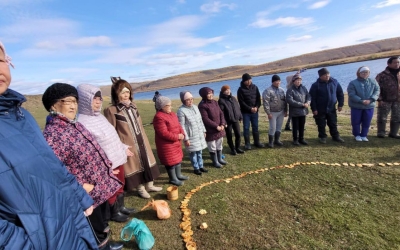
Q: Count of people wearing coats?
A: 14